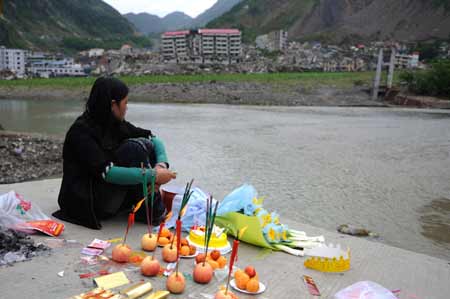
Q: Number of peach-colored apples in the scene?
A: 7